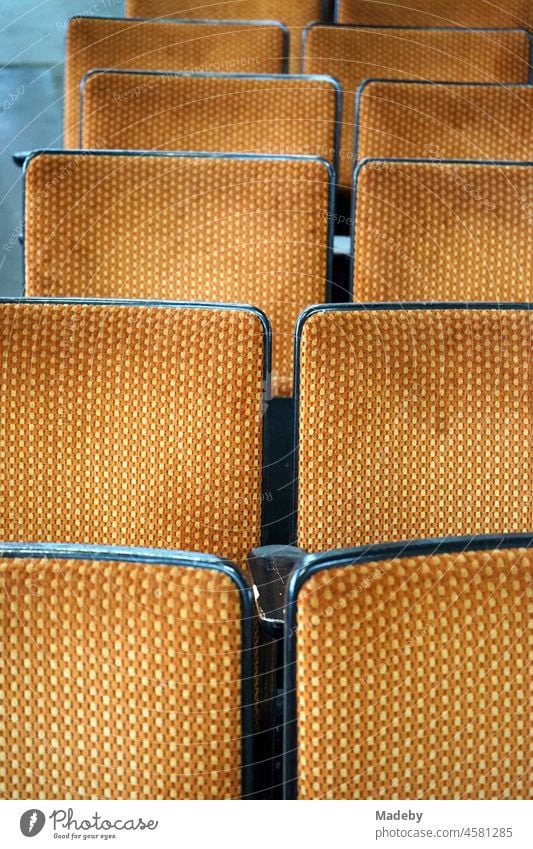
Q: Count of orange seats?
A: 12